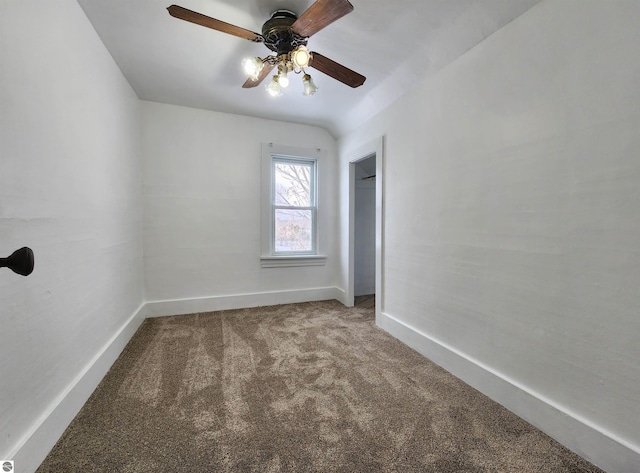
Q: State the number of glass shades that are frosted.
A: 4